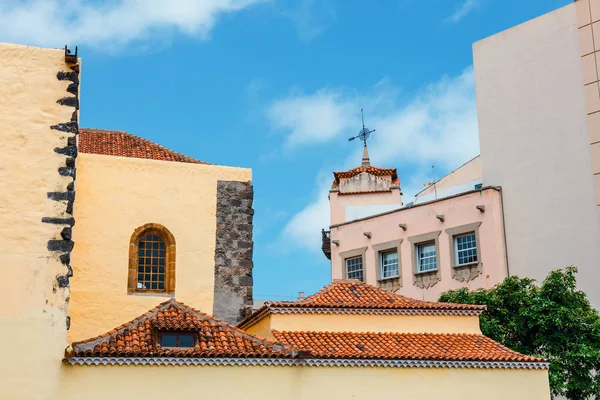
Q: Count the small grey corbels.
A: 5